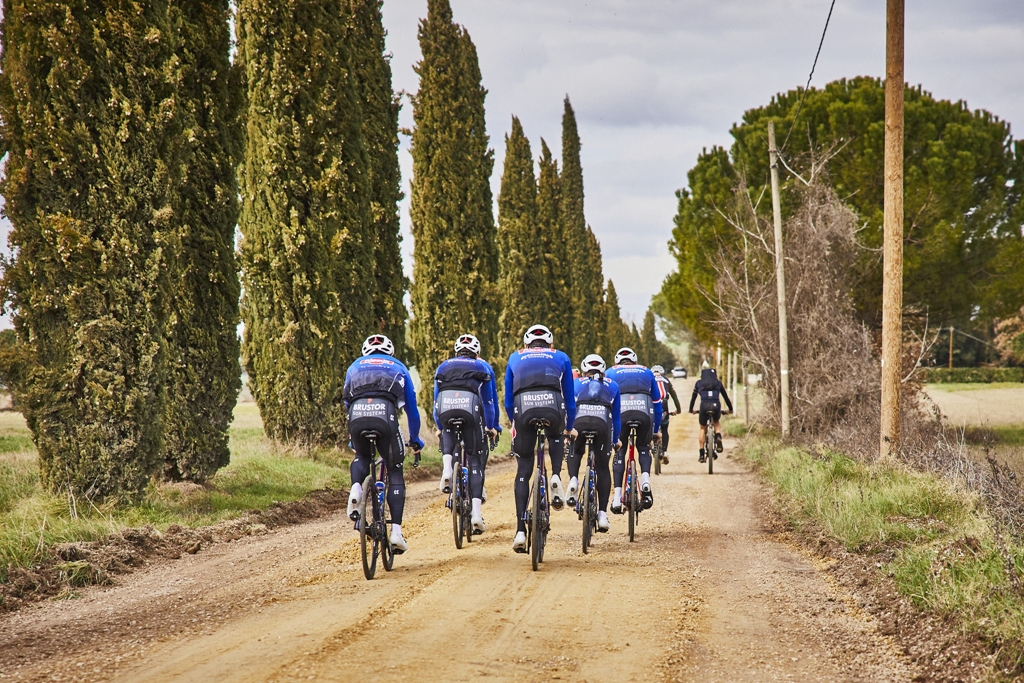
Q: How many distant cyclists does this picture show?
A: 2